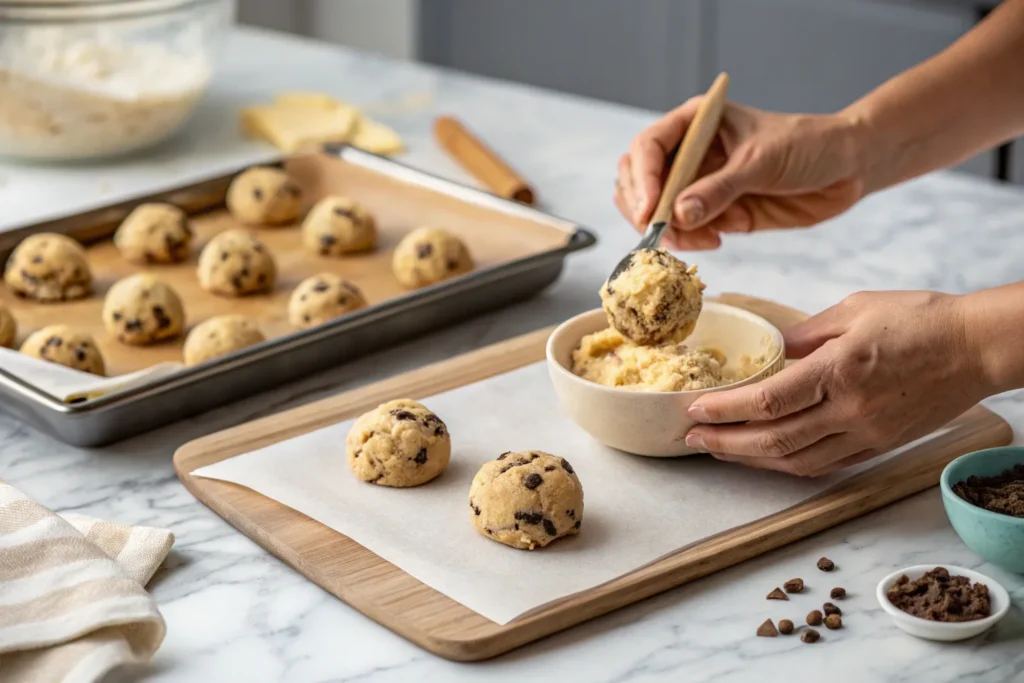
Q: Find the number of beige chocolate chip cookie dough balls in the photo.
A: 14